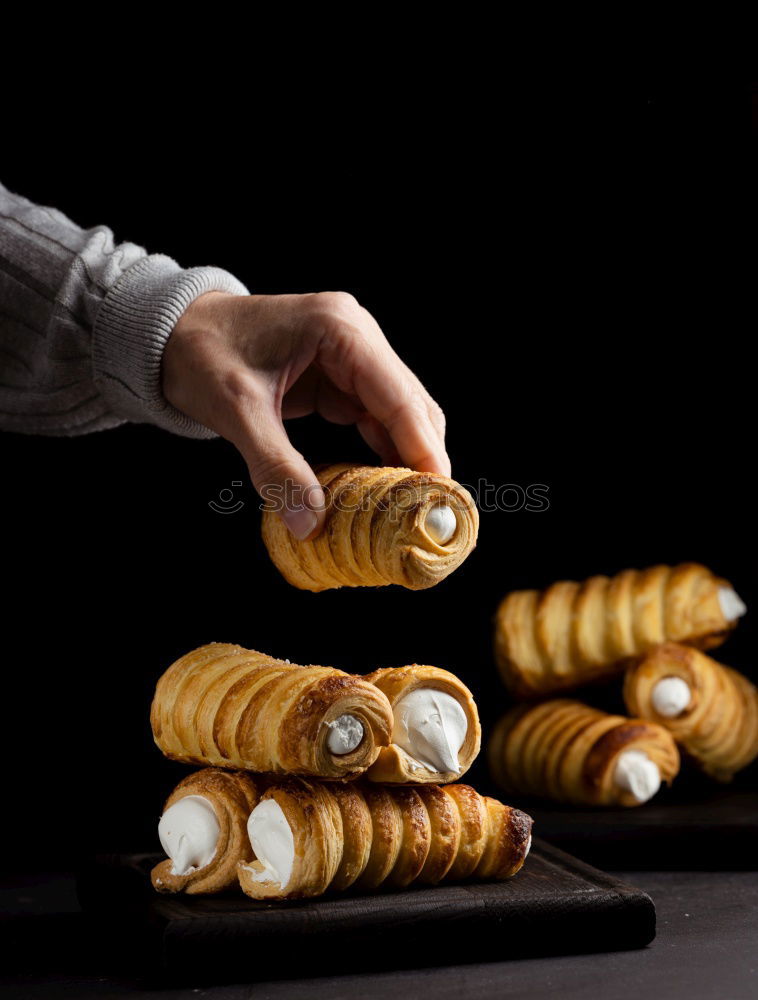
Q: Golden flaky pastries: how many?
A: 8